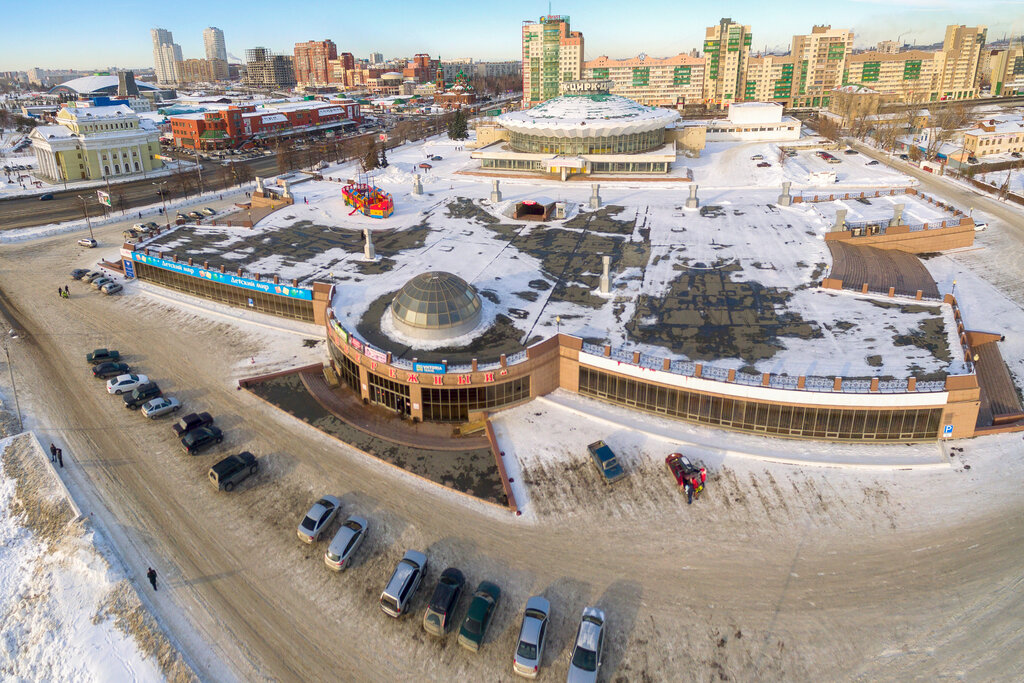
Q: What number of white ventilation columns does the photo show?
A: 11